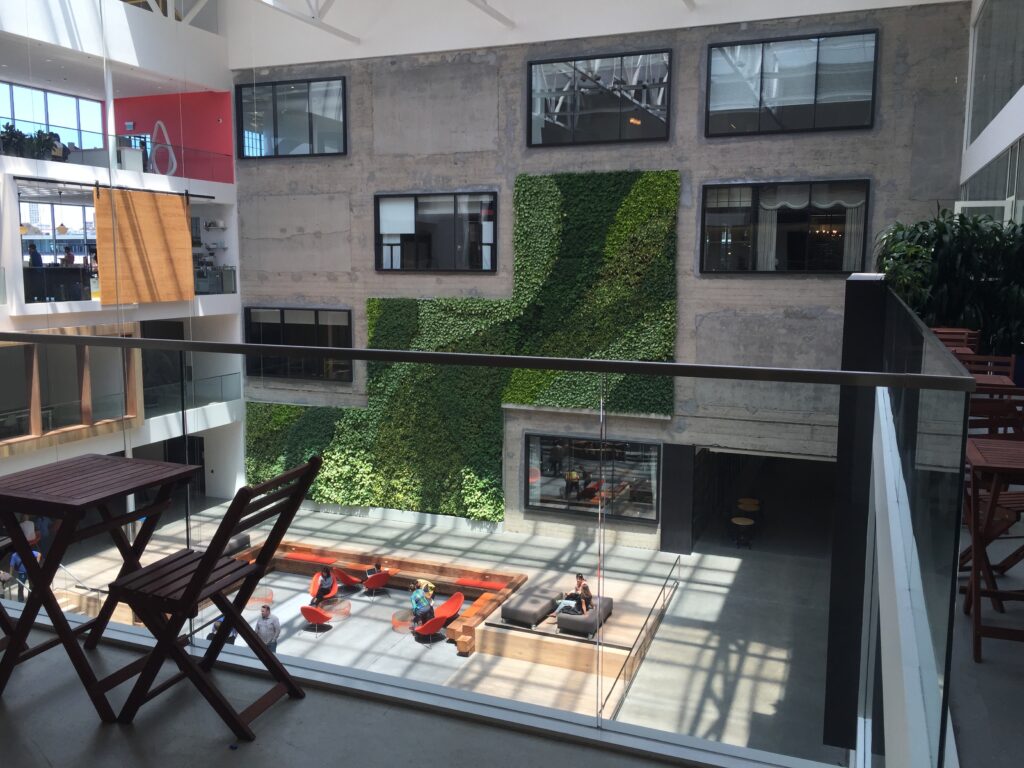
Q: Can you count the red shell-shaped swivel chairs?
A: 6